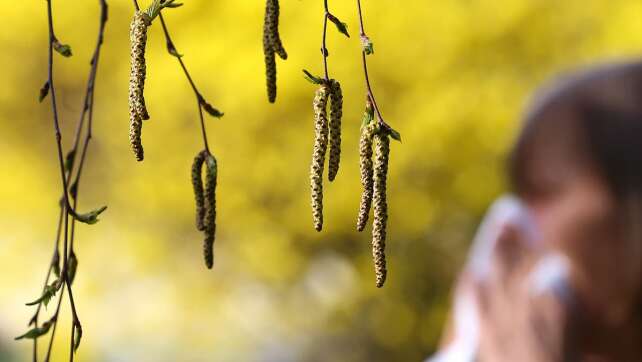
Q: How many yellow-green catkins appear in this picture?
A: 10